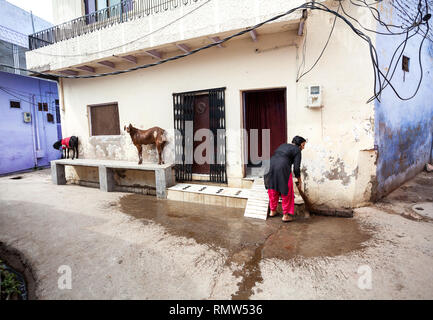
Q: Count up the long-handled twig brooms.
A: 1